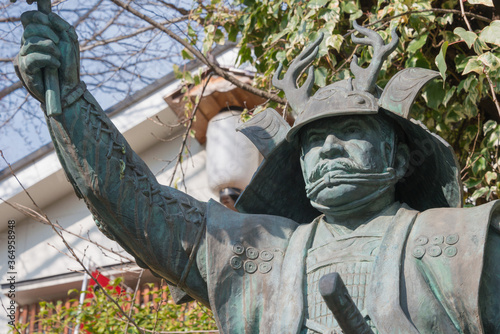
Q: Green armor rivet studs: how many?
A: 12